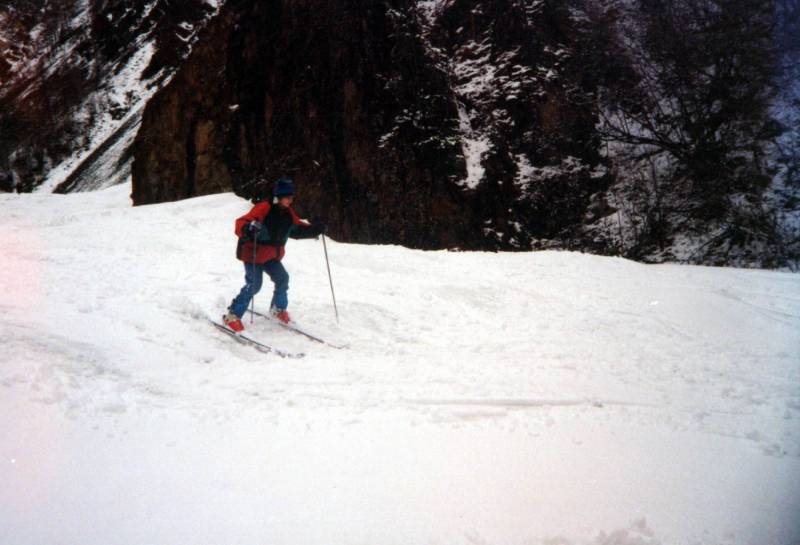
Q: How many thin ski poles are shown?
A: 2